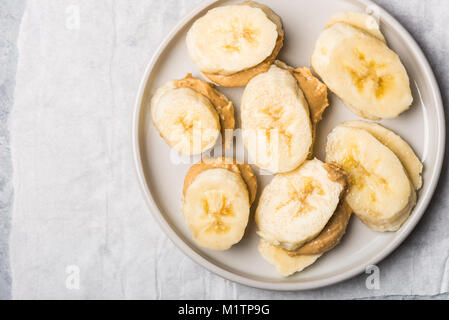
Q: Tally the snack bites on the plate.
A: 7